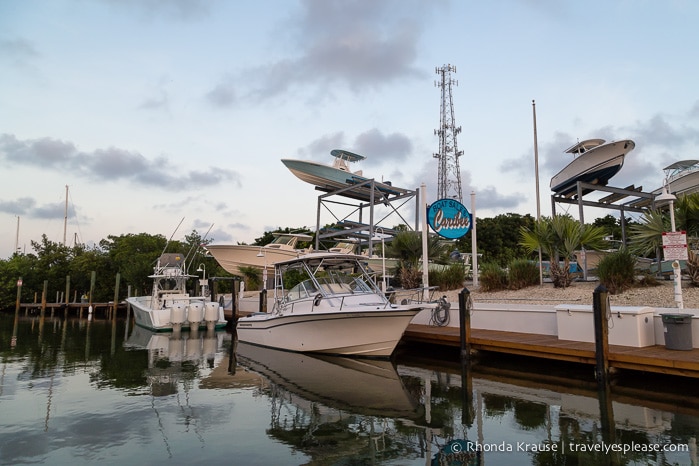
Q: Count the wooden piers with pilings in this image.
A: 2